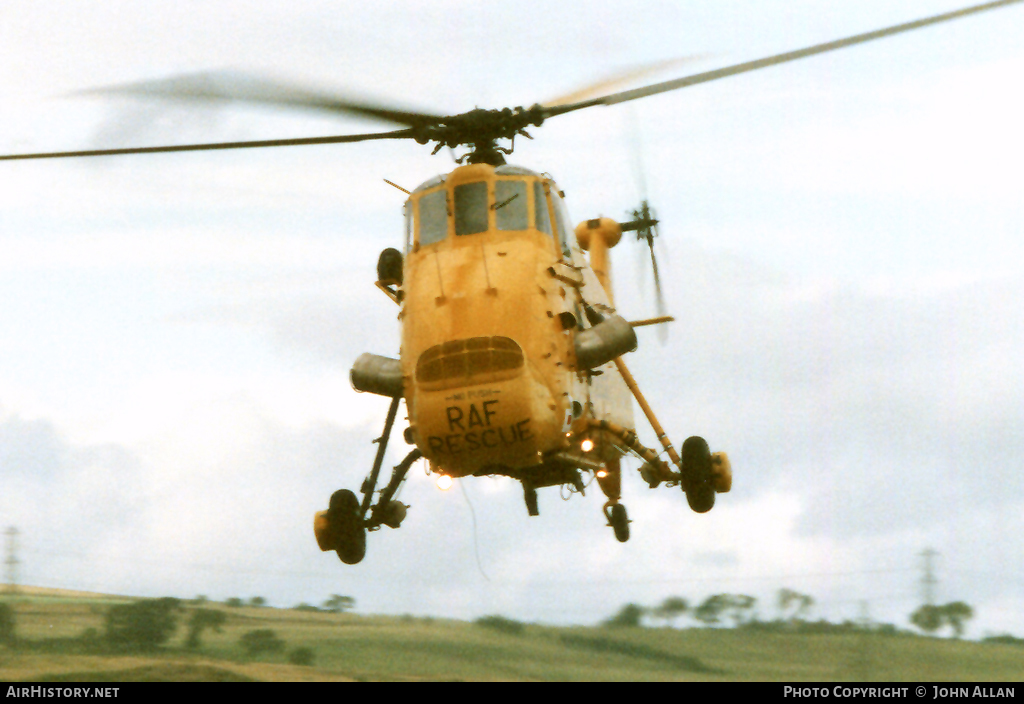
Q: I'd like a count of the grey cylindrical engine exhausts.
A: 2